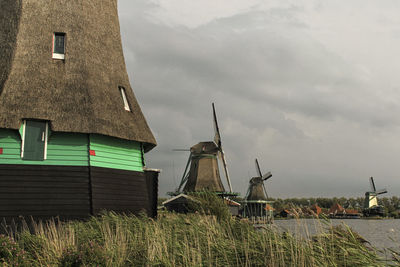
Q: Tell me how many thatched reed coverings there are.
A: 3